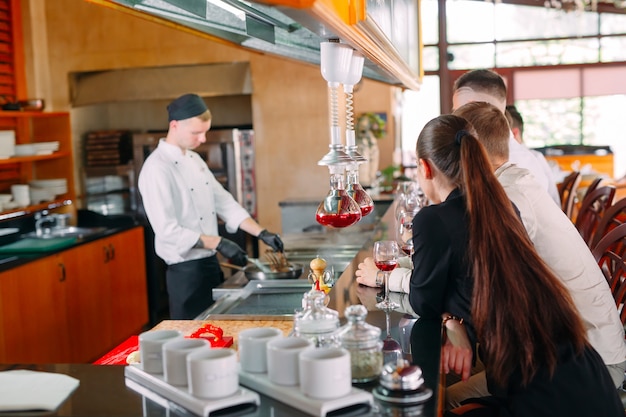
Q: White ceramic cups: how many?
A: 6